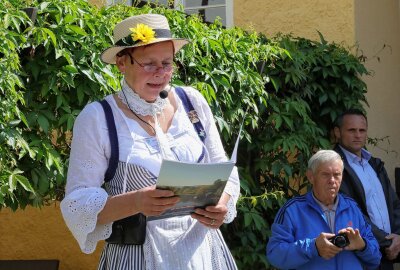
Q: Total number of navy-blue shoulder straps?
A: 2